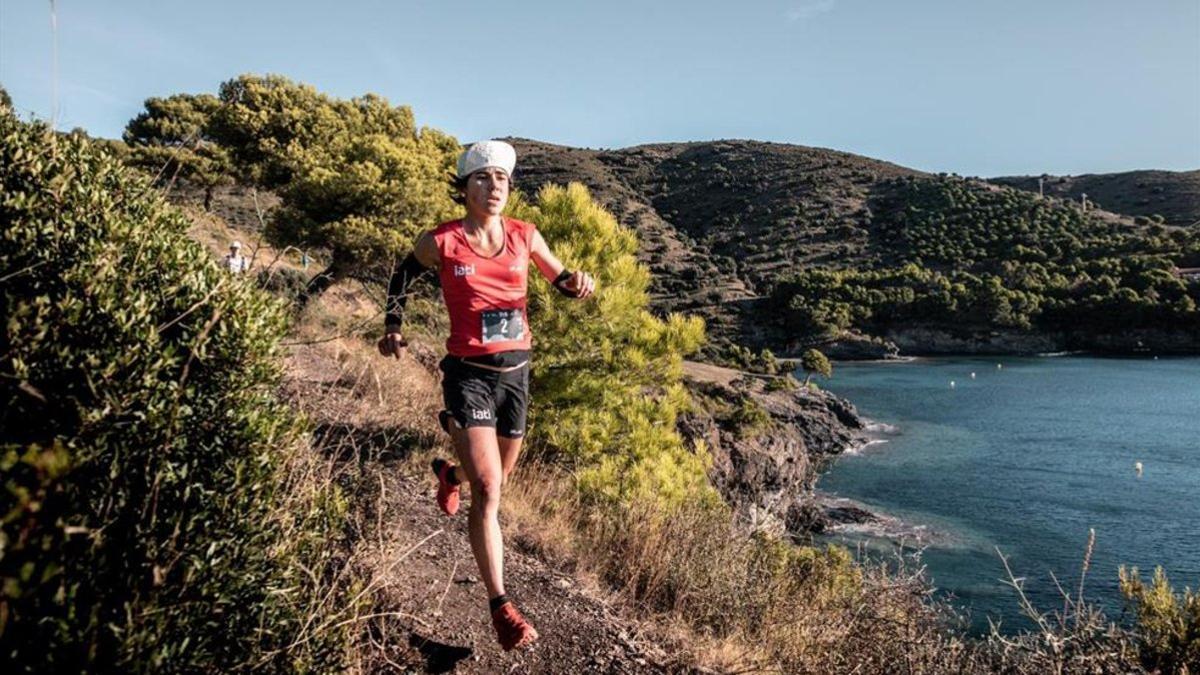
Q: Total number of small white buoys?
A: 4